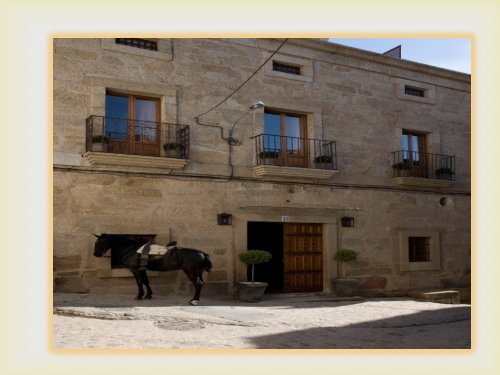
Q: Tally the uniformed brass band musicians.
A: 0